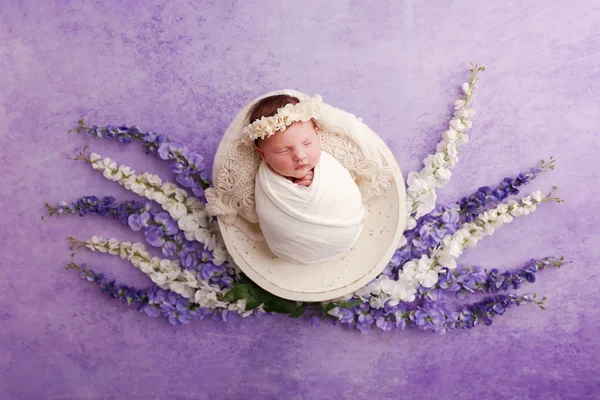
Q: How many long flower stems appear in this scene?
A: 10